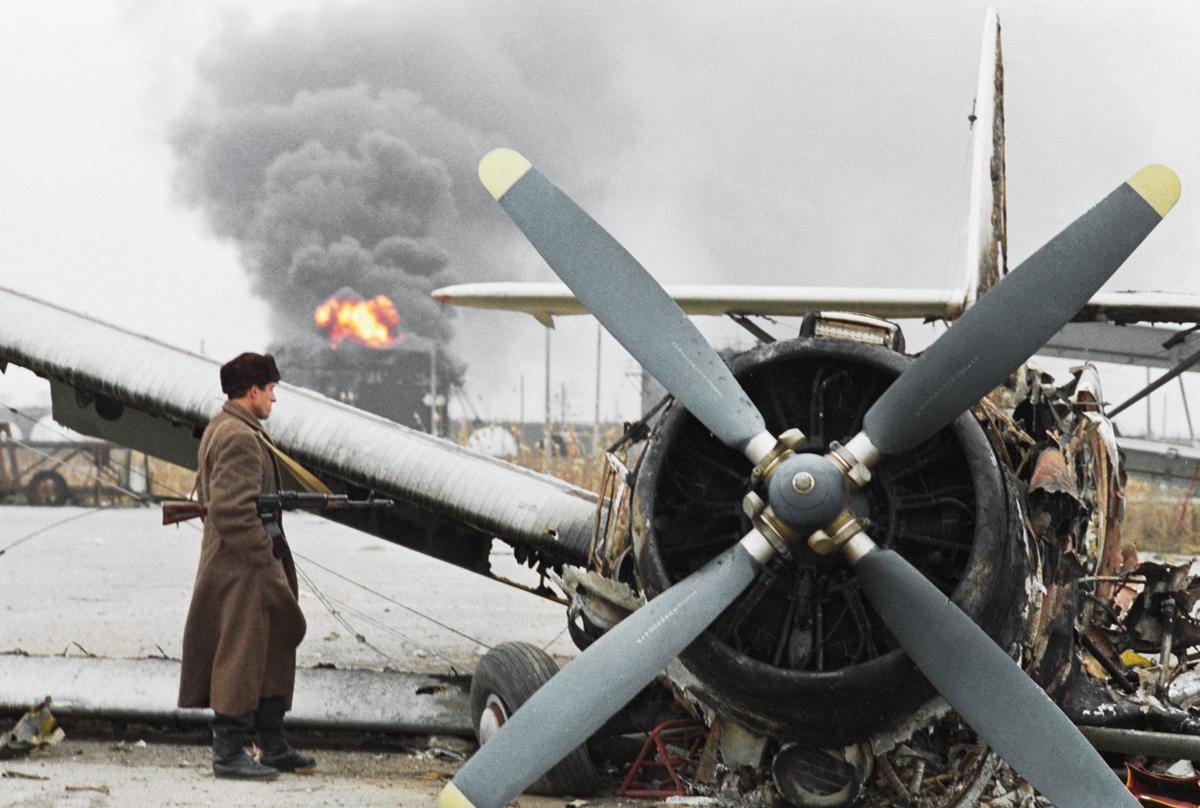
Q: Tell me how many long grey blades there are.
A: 4